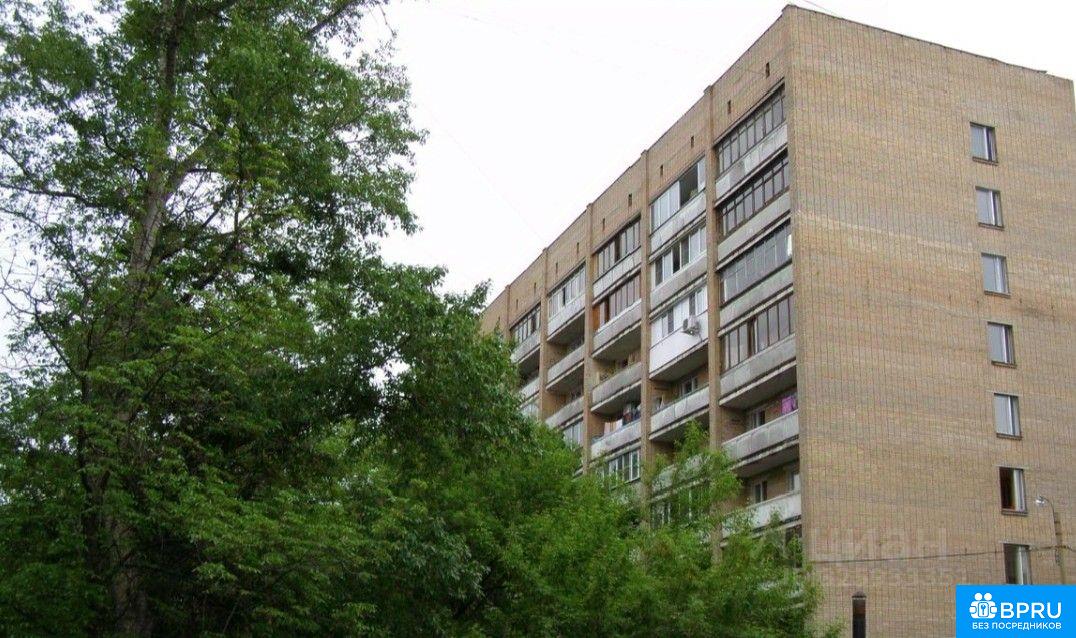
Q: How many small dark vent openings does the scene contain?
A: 11